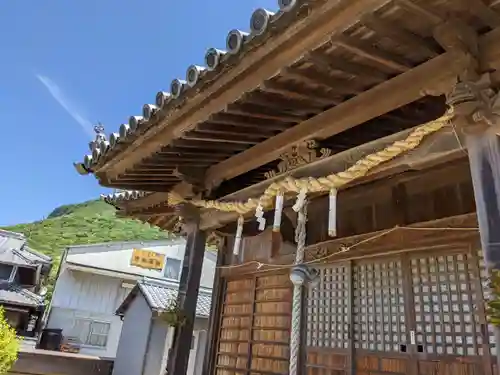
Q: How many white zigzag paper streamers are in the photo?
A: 2